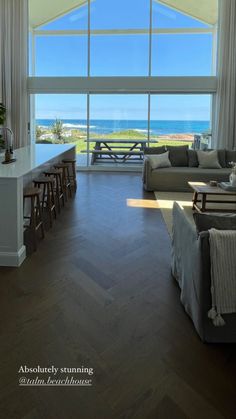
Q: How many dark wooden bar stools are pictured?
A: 5